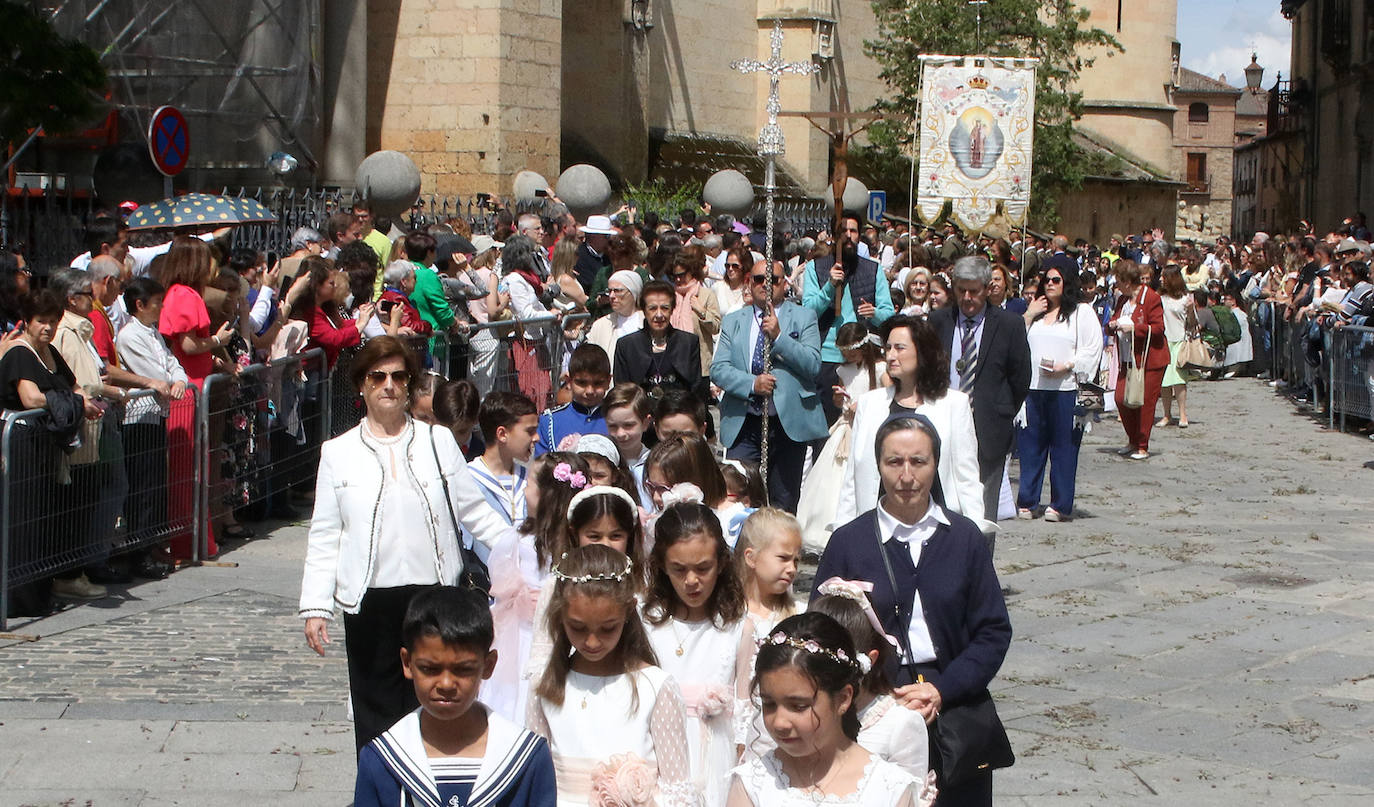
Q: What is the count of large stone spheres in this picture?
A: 5